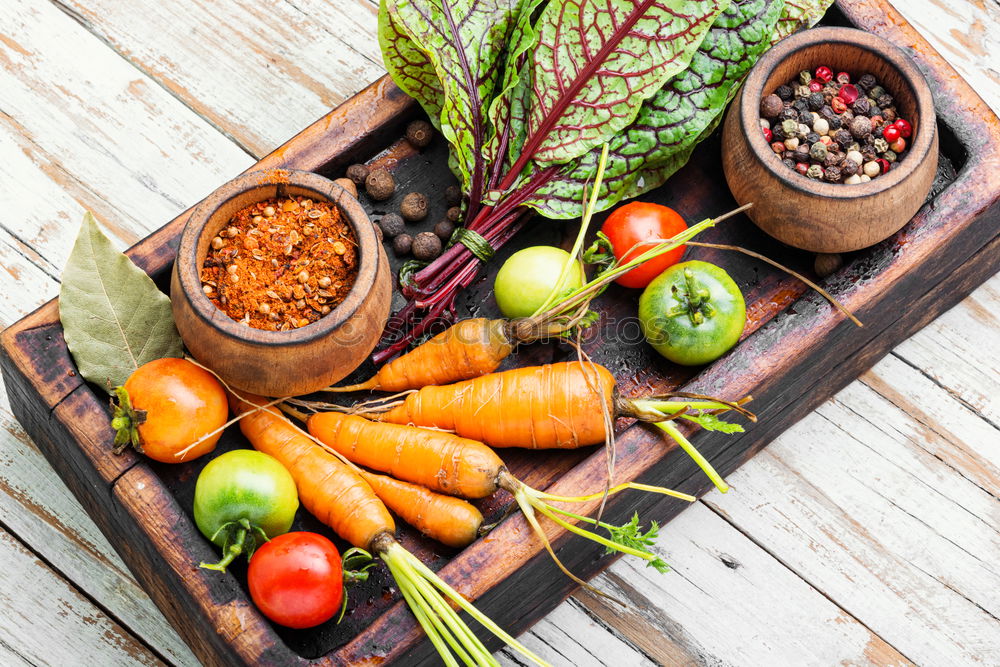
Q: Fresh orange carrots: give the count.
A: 5